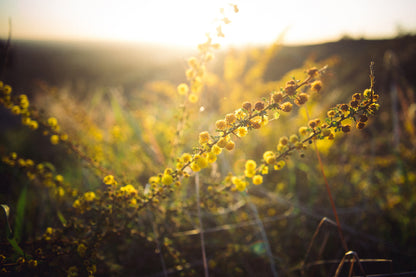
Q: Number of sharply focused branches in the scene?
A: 2